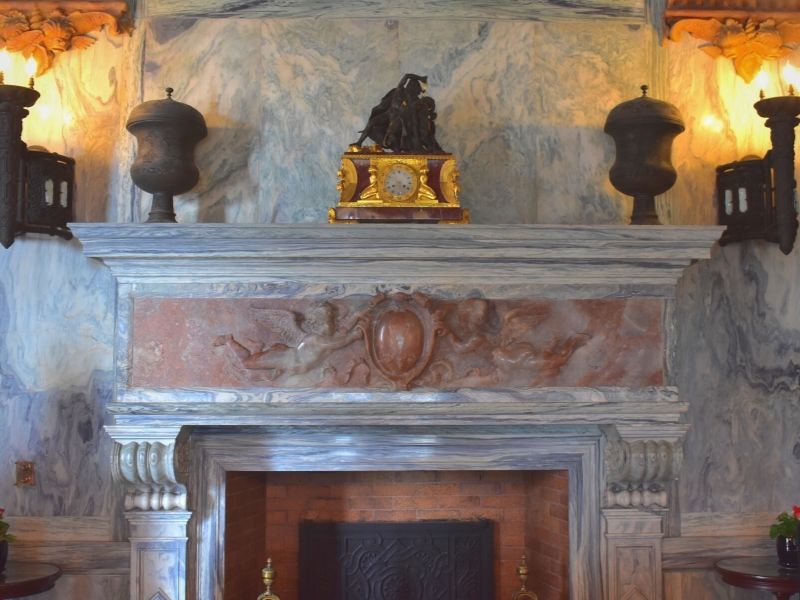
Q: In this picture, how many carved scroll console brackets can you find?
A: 2